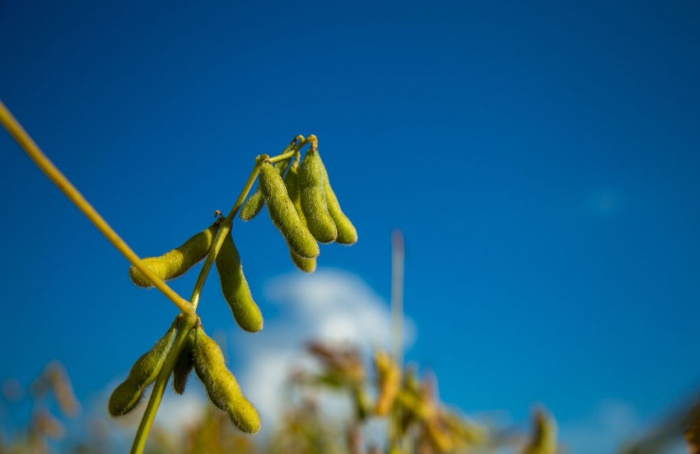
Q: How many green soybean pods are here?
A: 10